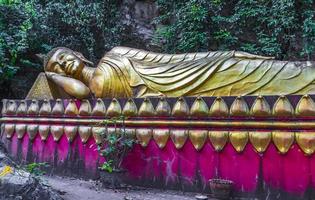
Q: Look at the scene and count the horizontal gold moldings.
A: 1